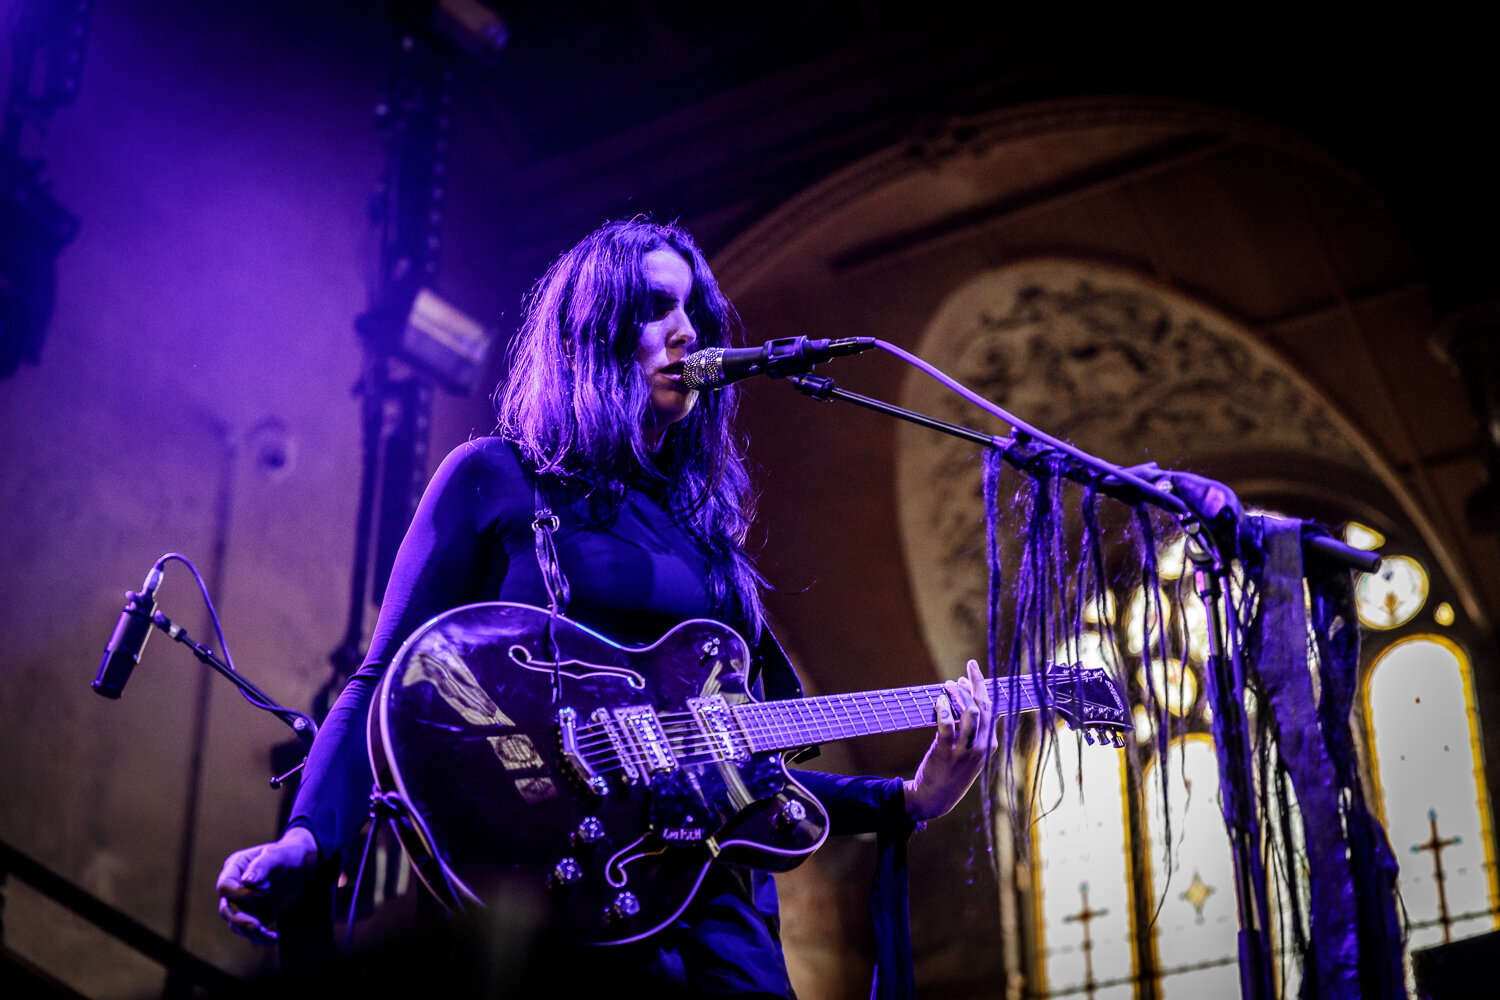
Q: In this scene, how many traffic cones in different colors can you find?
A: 0